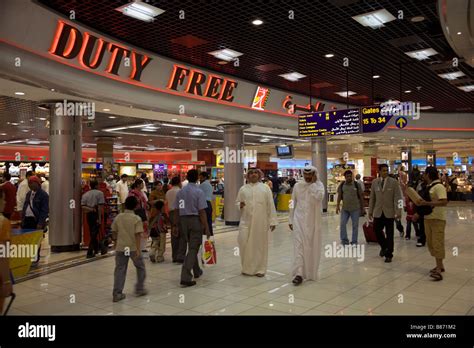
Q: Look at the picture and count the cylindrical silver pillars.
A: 3